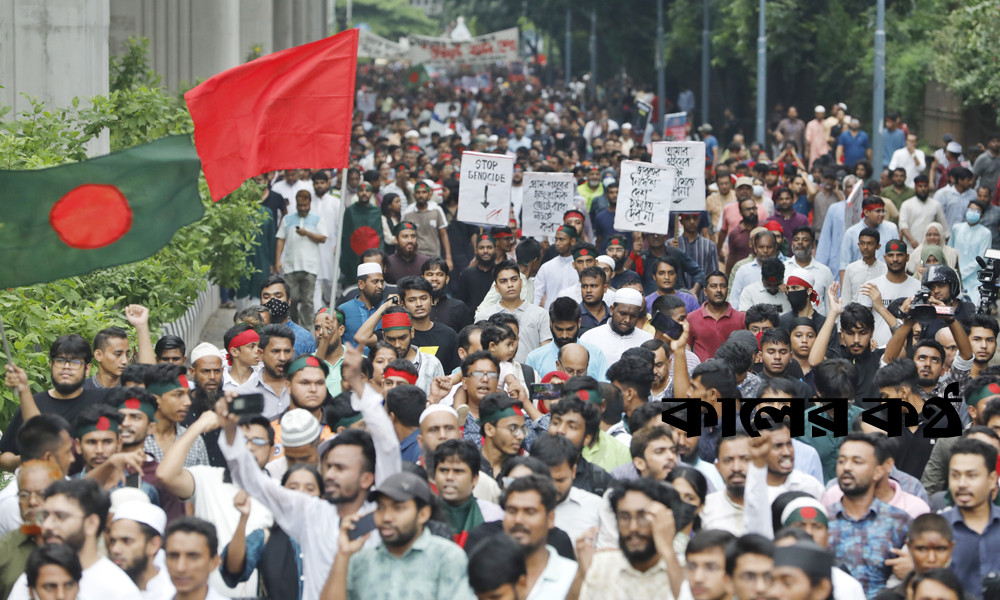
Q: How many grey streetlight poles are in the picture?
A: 6